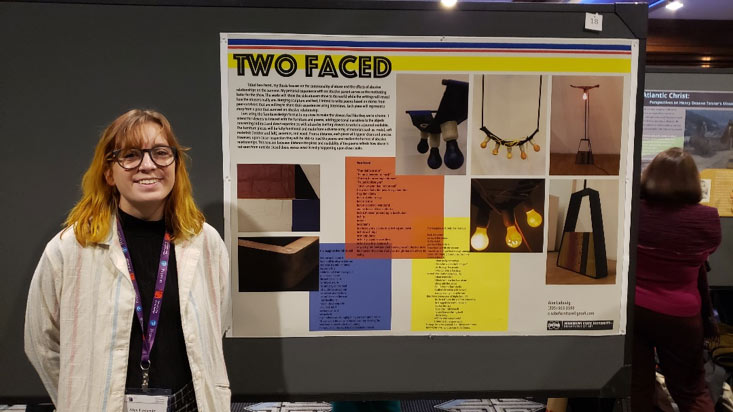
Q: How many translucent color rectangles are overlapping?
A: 3